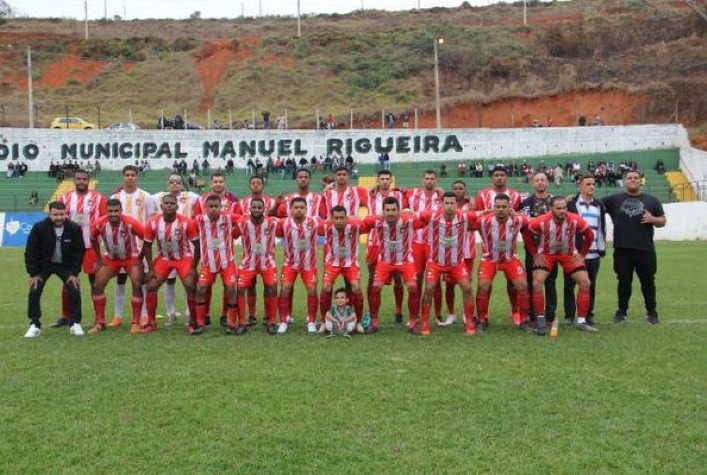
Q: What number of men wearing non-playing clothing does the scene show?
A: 4